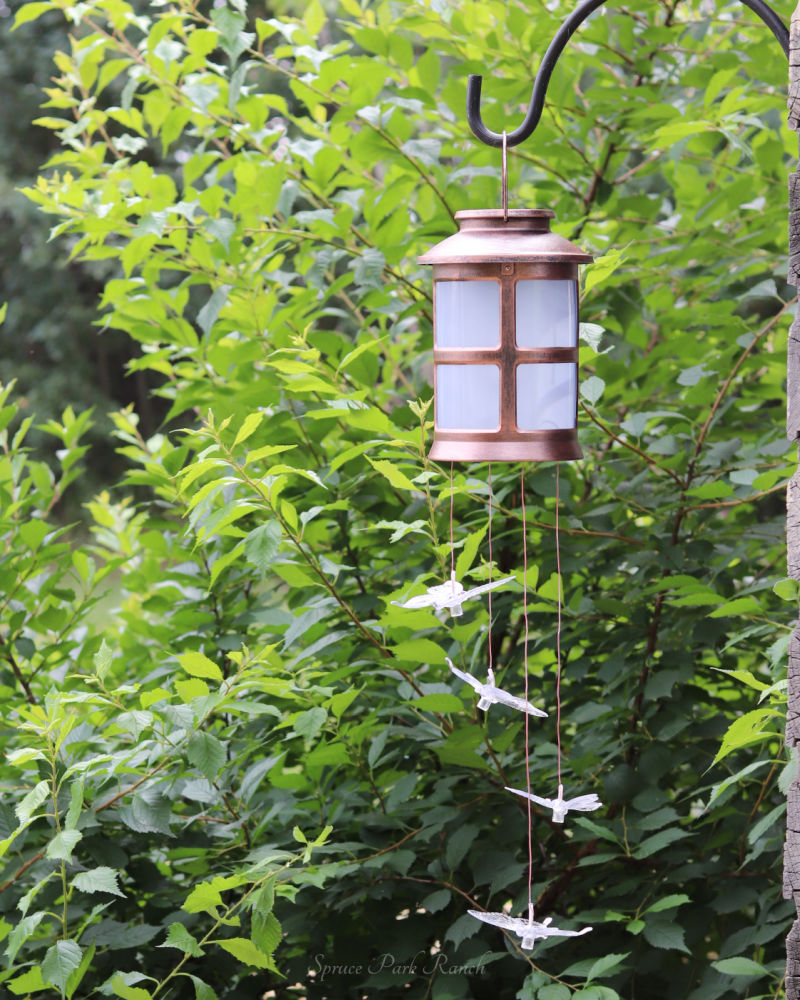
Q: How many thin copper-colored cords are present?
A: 4